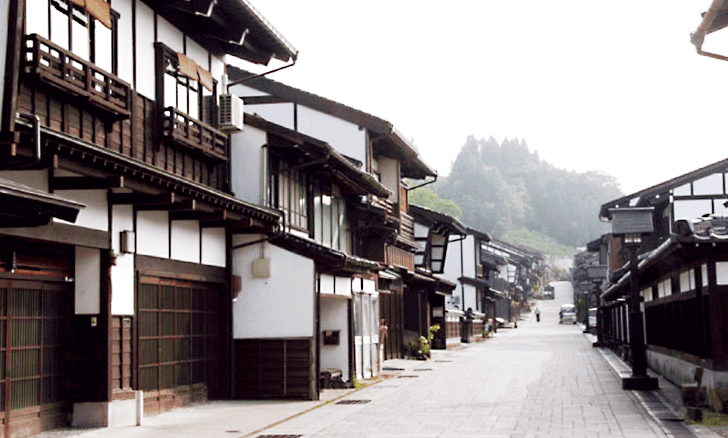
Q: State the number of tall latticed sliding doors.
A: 2